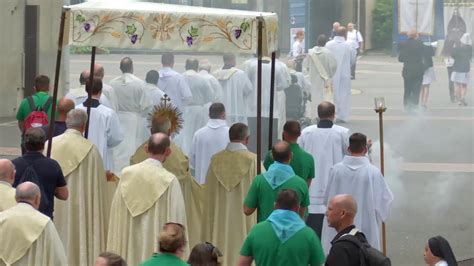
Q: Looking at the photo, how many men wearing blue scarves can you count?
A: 2